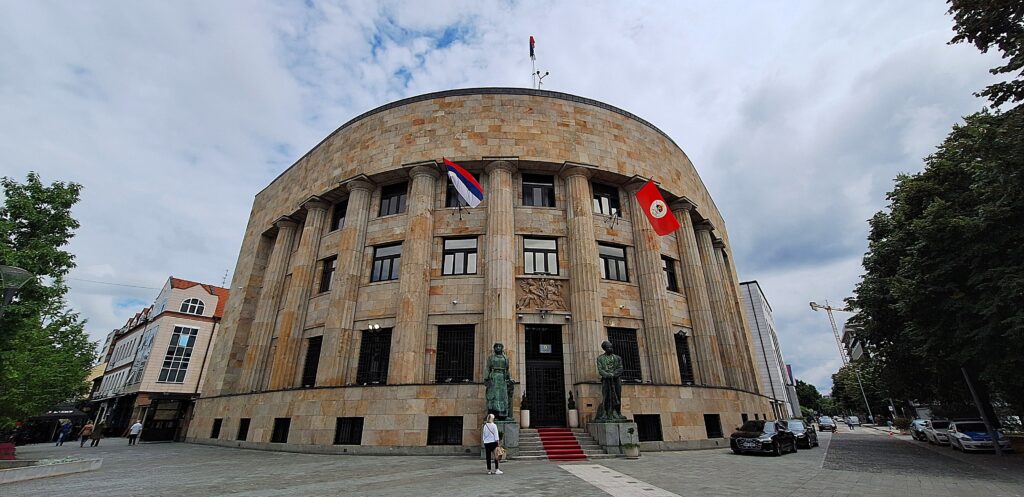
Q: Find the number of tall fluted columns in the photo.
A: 10